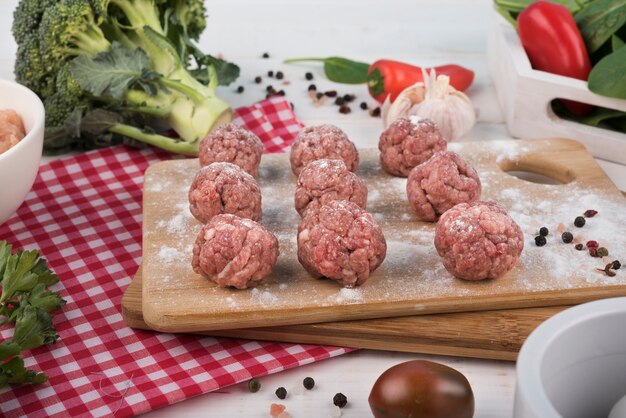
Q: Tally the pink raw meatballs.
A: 9